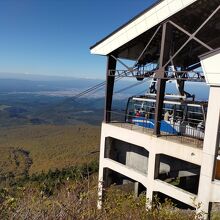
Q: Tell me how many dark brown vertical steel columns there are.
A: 2